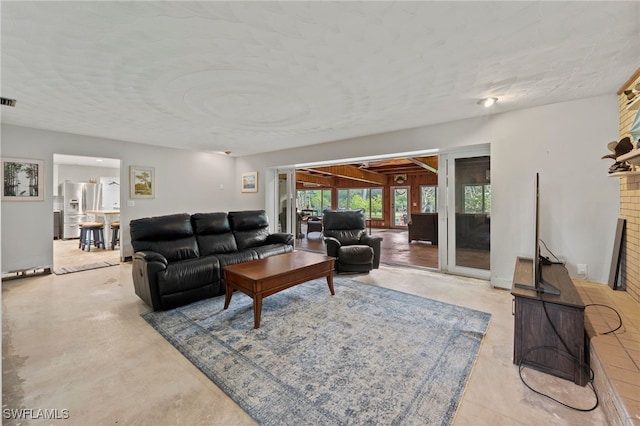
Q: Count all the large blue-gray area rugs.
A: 1